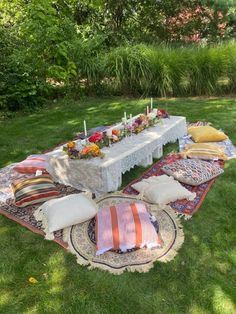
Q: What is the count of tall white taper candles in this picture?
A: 5